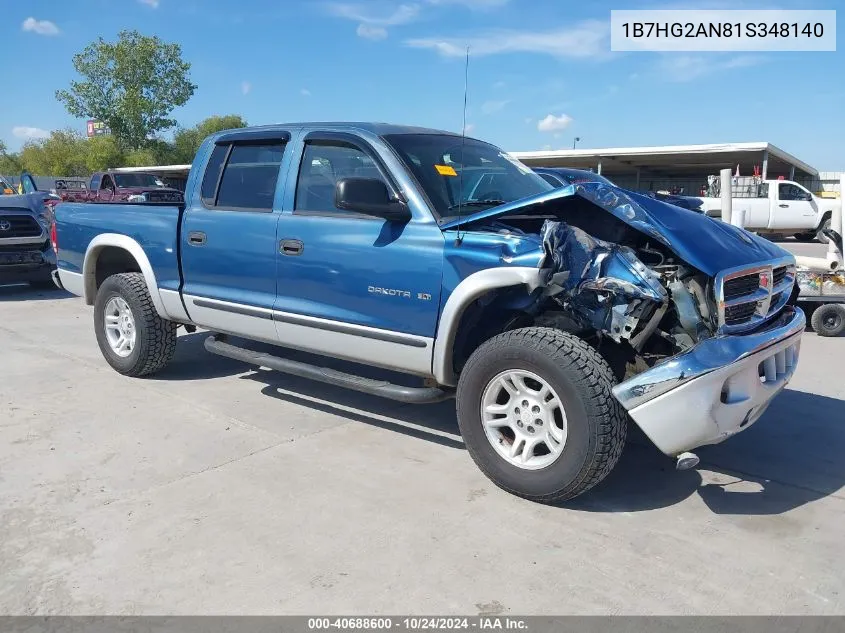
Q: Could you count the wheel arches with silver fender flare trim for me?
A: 2